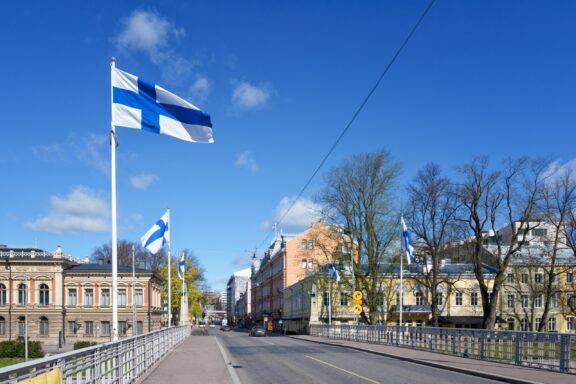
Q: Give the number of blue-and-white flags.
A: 5